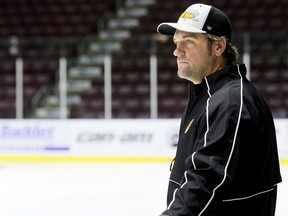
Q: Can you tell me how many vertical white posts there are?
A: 5